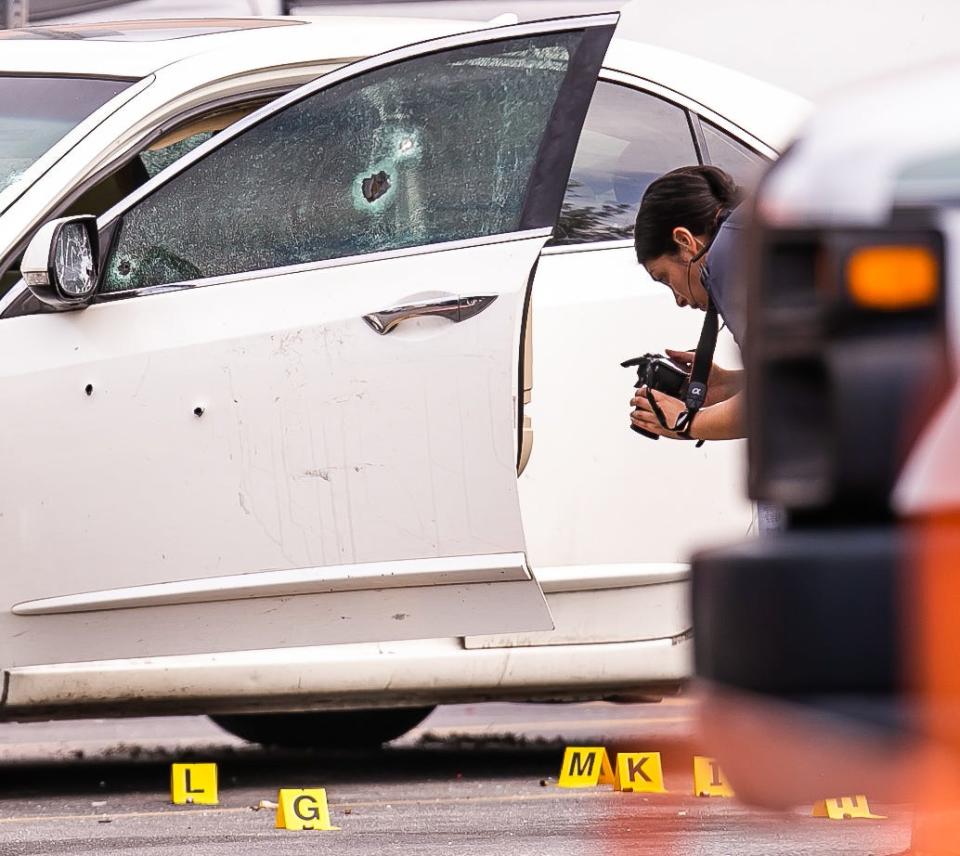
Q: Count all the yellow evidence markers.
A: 6